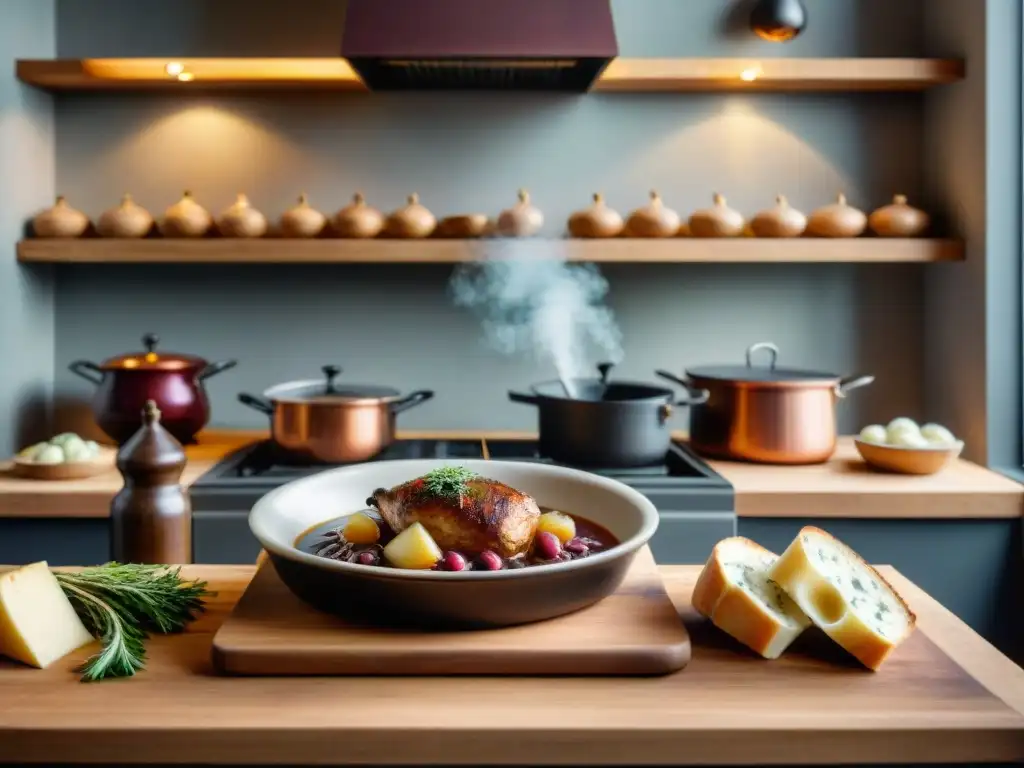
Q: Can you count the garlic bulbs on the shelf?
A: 14